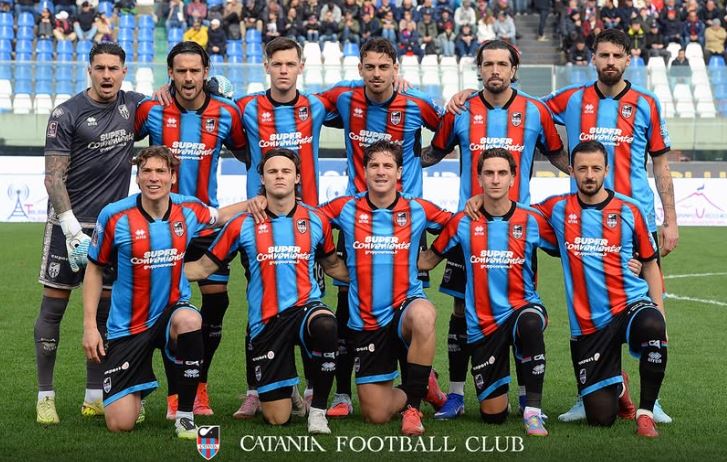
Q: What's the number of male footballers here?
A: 11